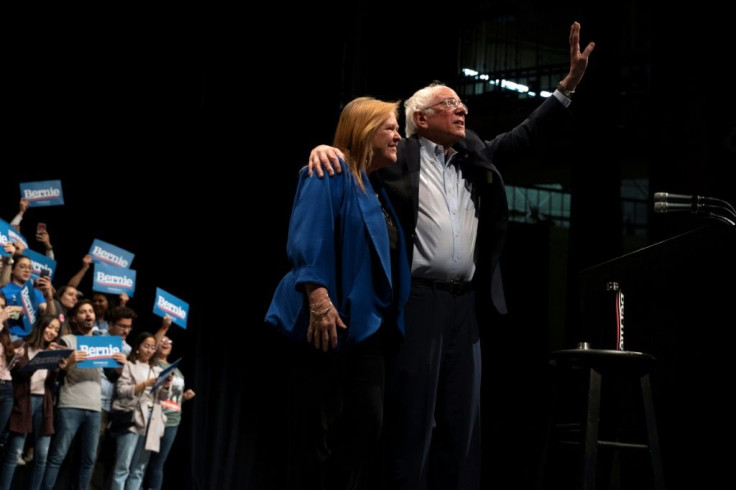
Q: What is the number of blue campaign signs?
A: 11